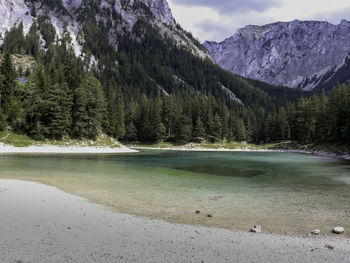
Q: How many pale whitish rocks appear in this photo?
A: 3